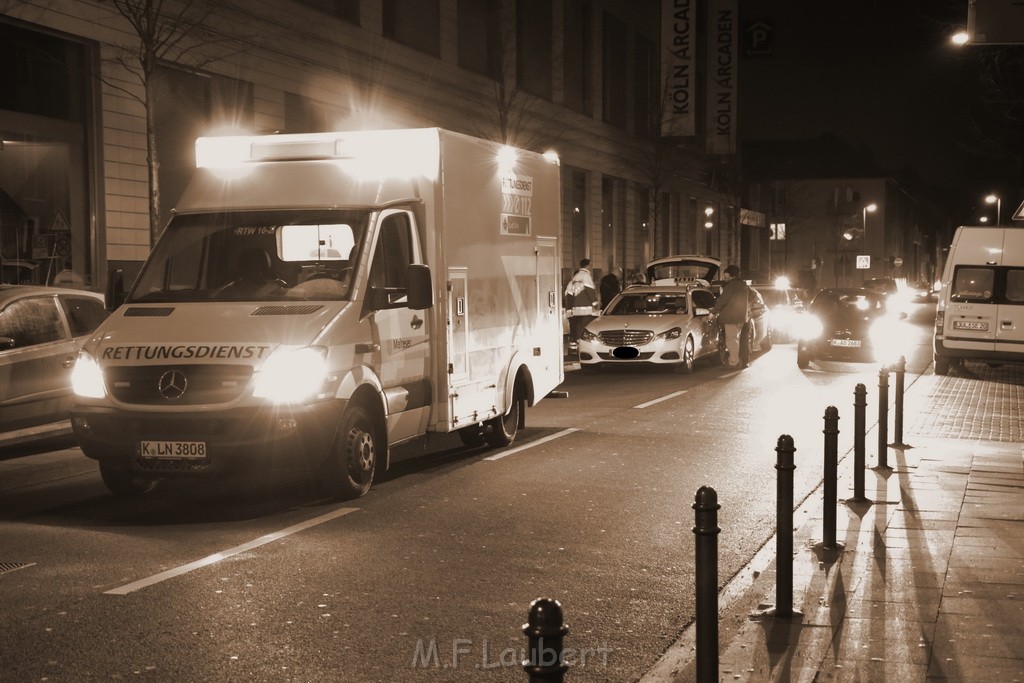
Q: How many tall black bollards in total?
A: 7